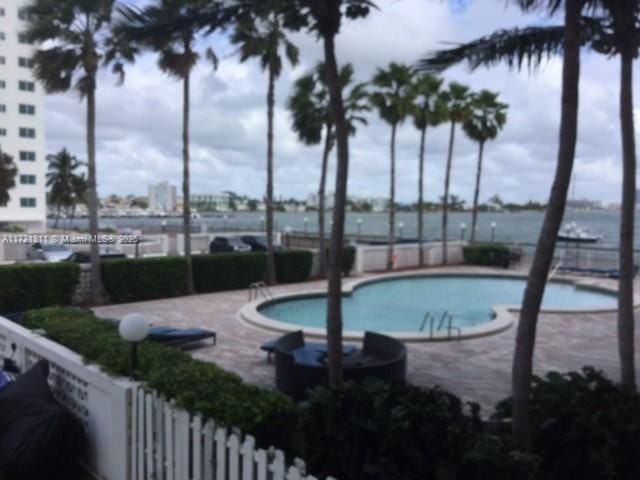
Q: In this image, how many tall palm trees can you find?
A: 11